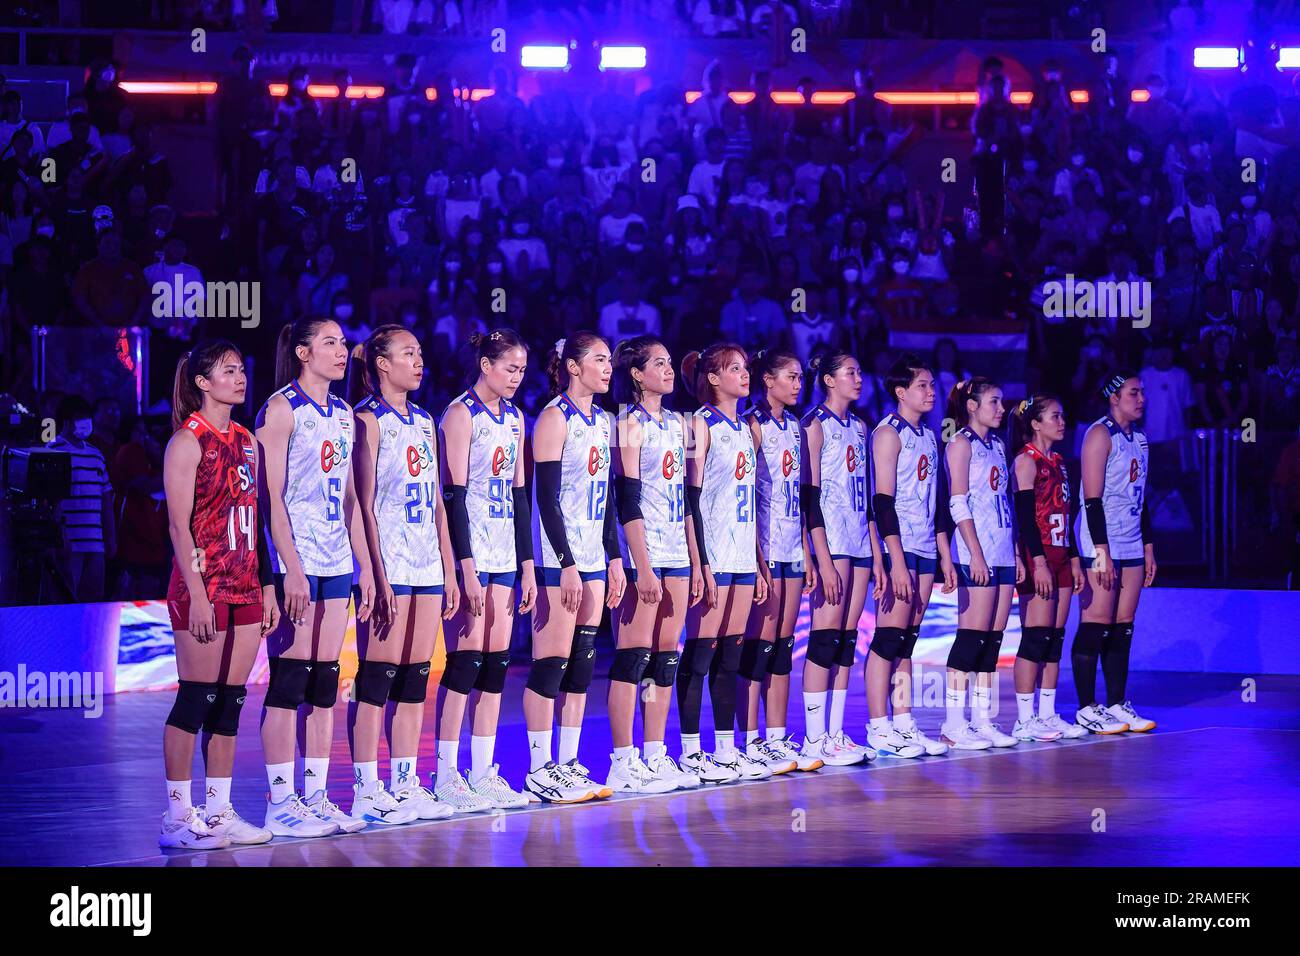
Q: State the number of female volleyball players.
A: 13